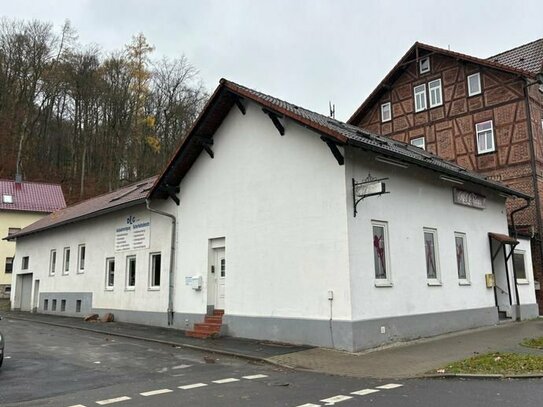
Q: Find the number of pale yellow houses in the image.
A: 1